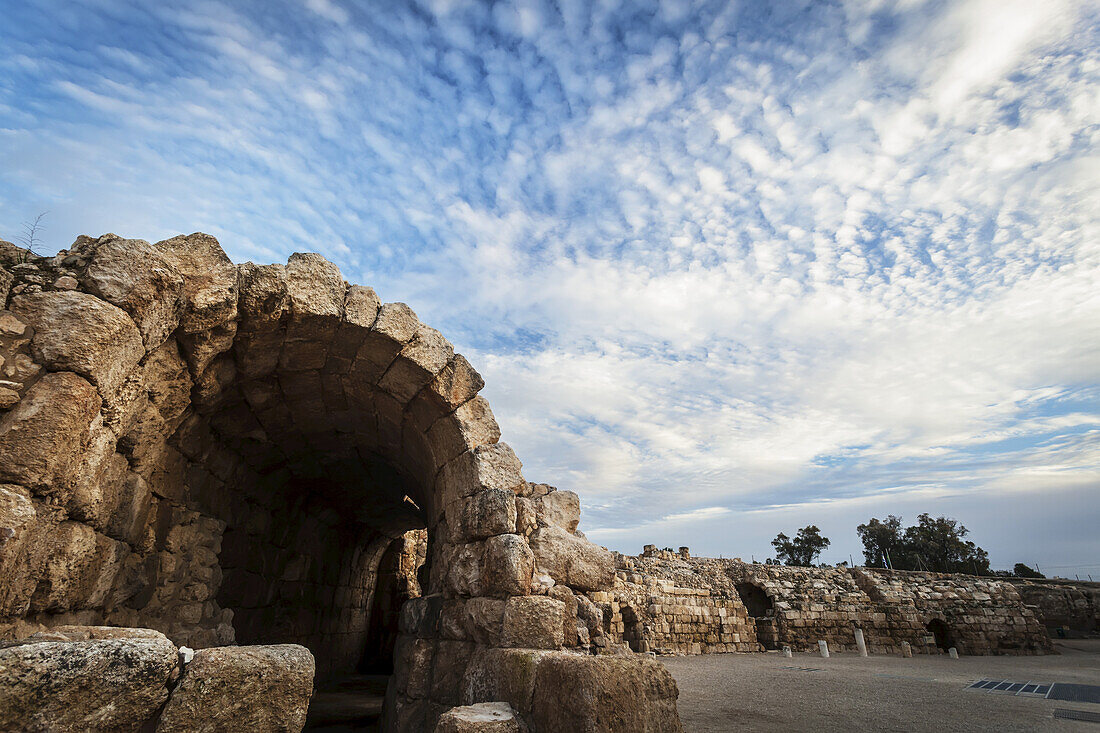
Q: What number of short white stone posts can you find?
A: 5